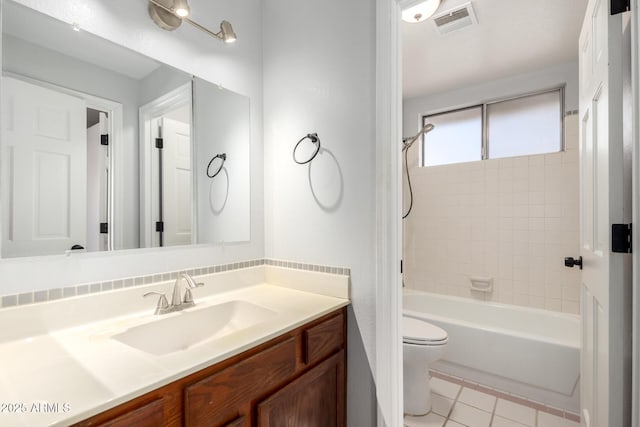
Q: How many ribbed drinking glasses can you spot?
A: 0